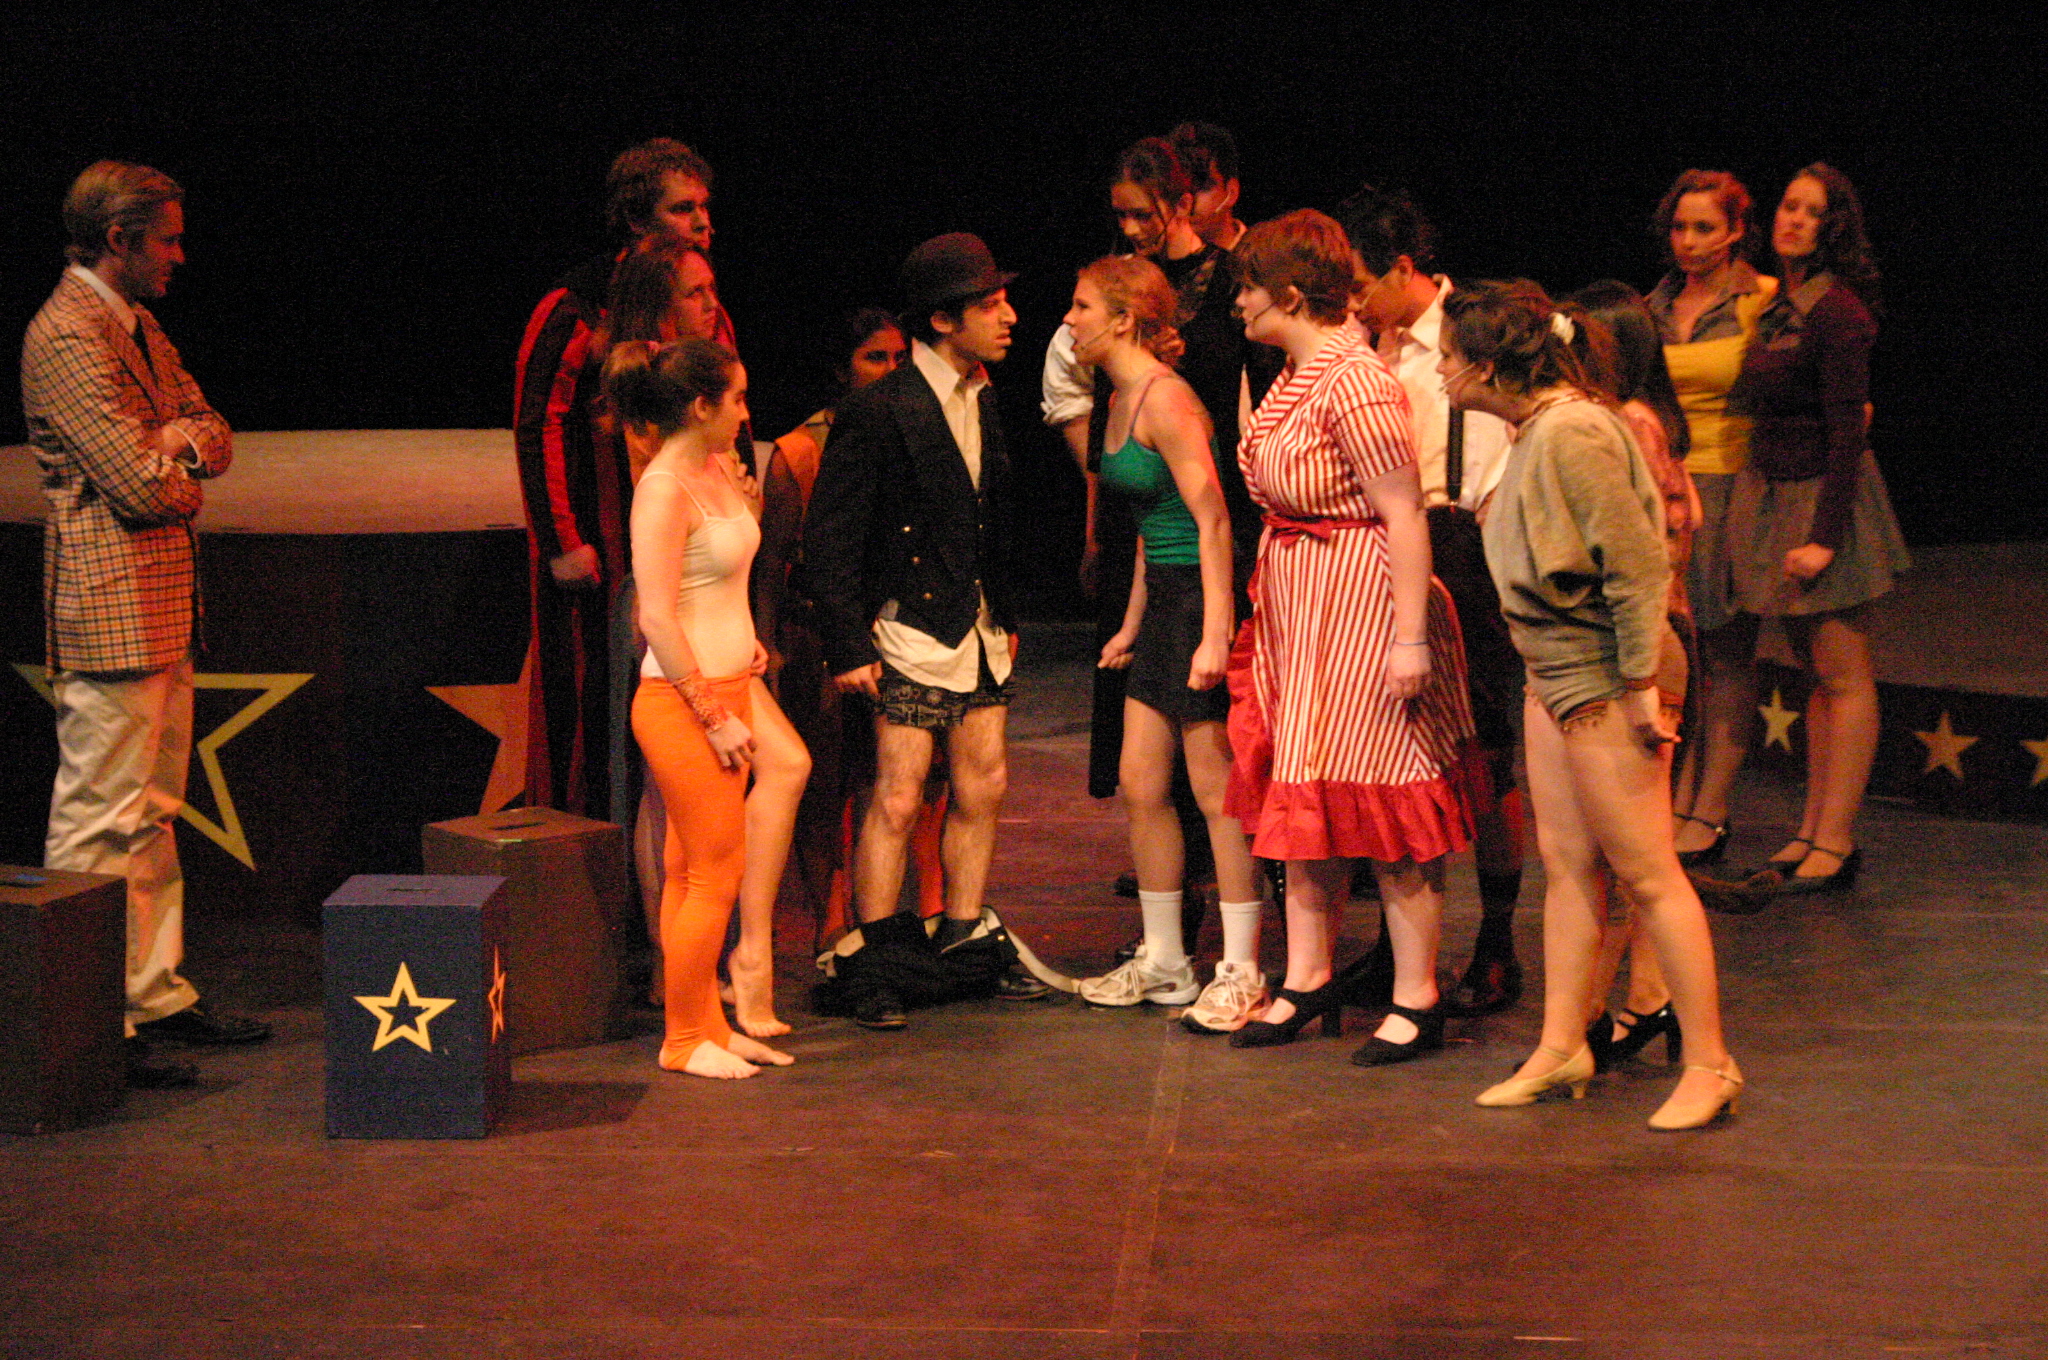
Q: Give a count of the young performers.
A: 15